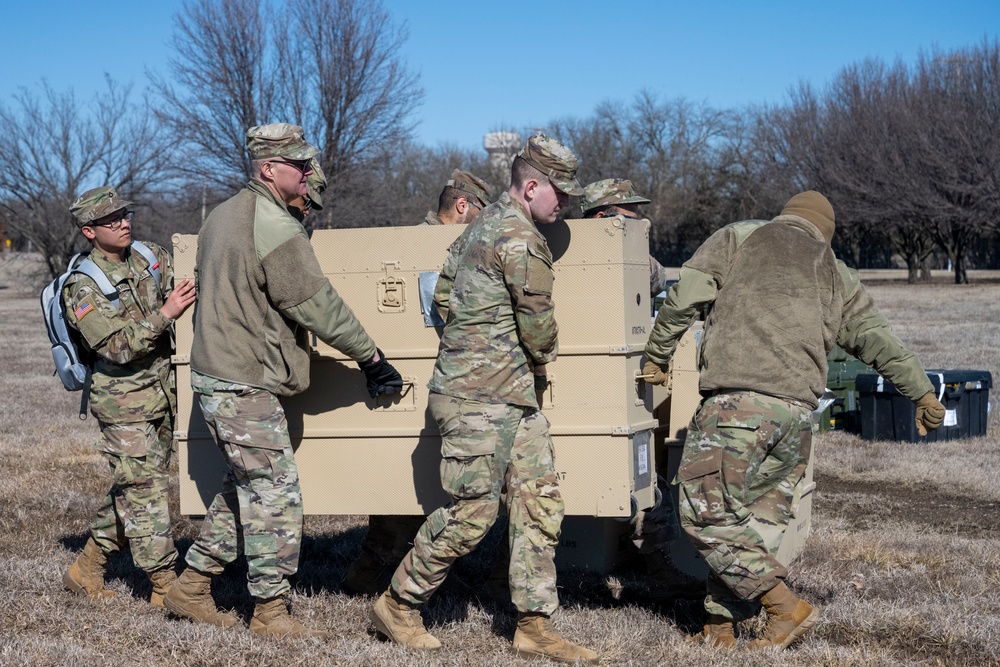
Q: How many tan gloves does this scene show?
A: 2